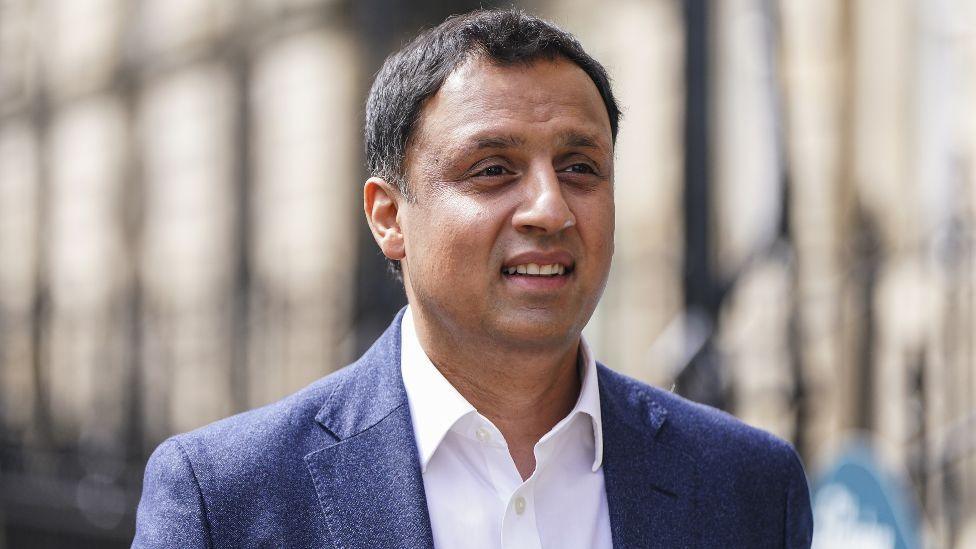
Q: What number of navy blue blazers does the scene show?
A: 1